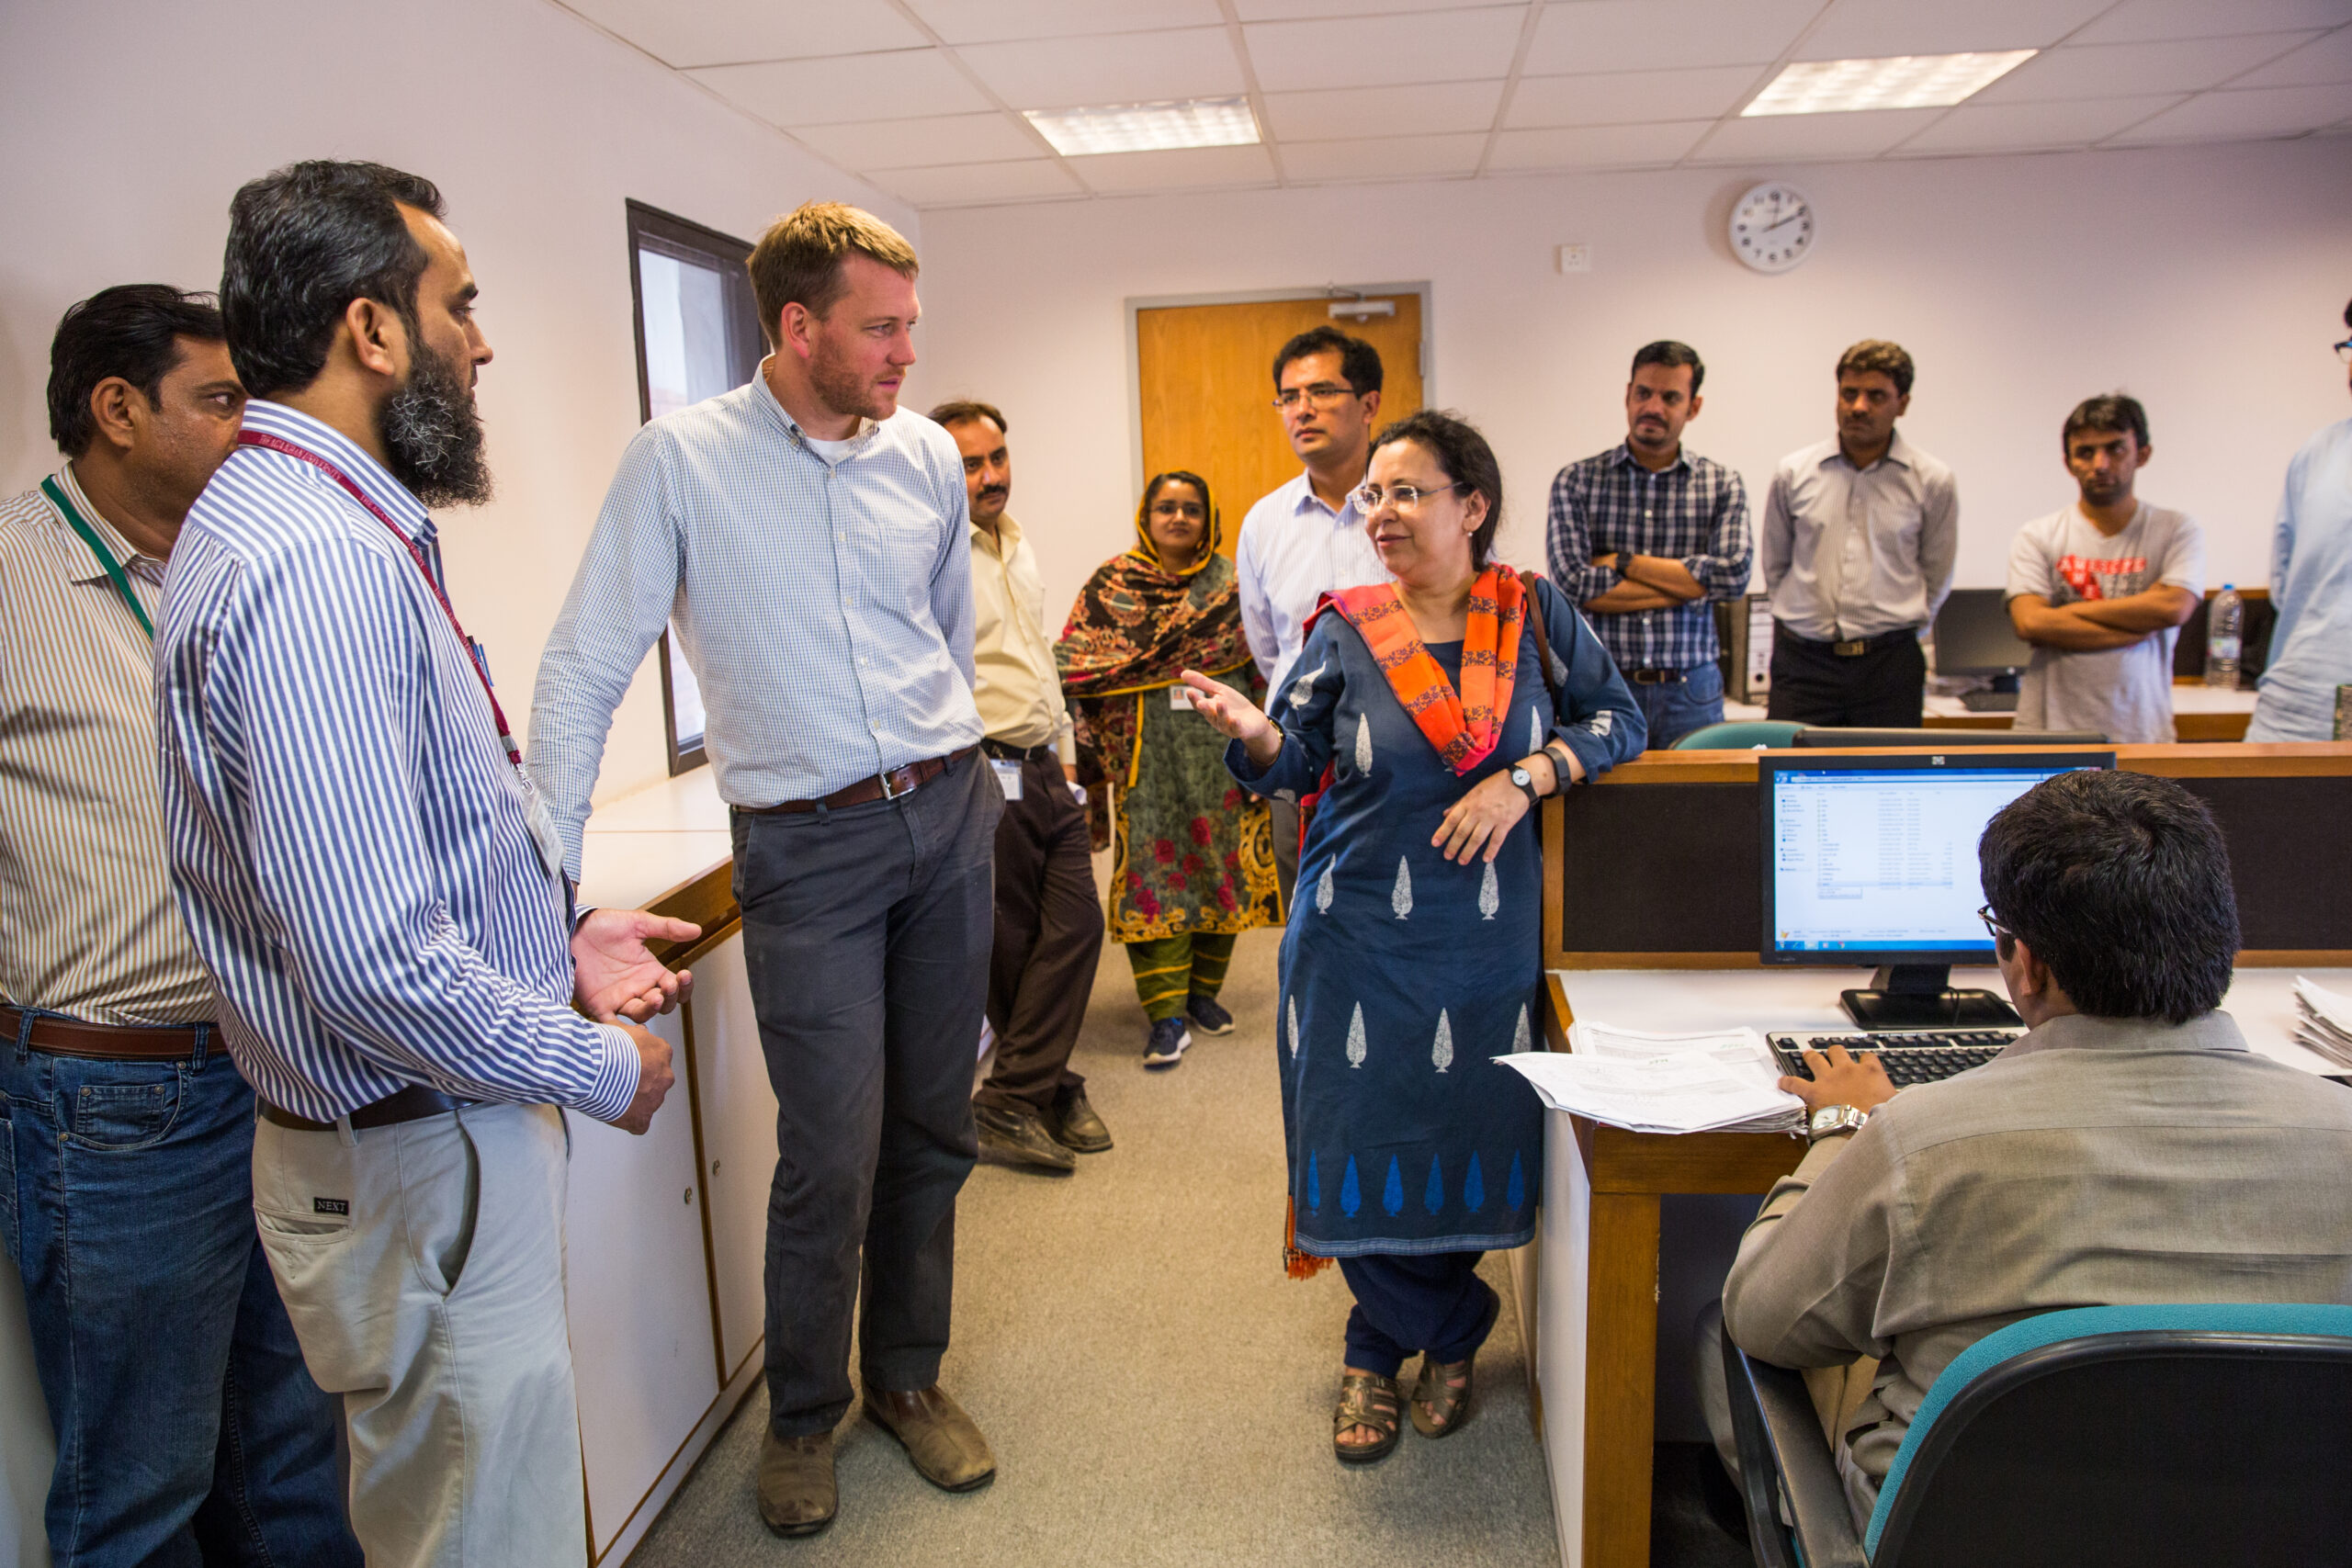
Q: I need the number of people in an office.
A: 12